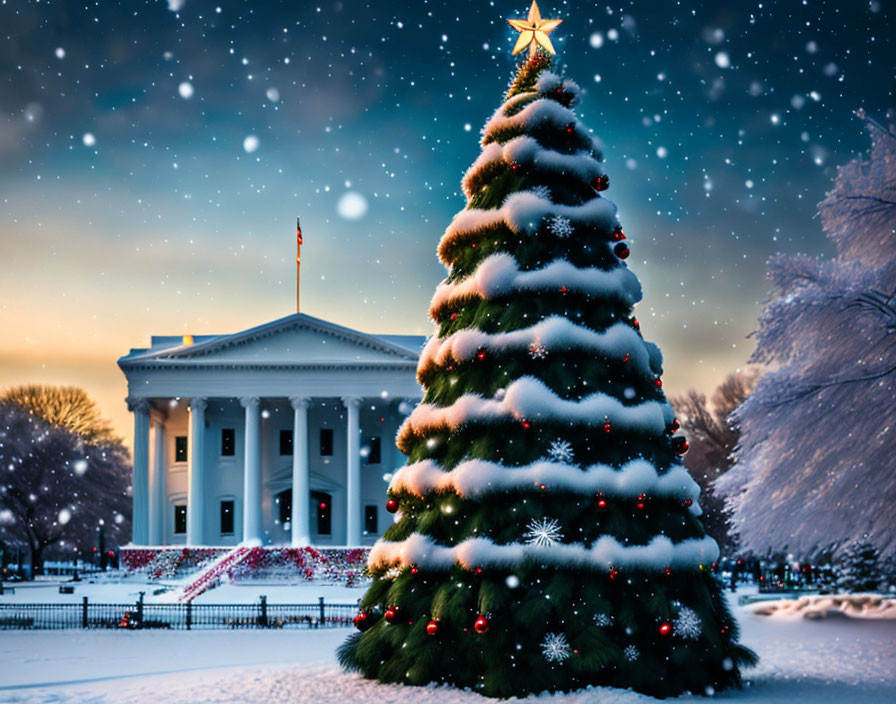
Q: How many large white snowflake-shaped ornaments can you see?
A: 5